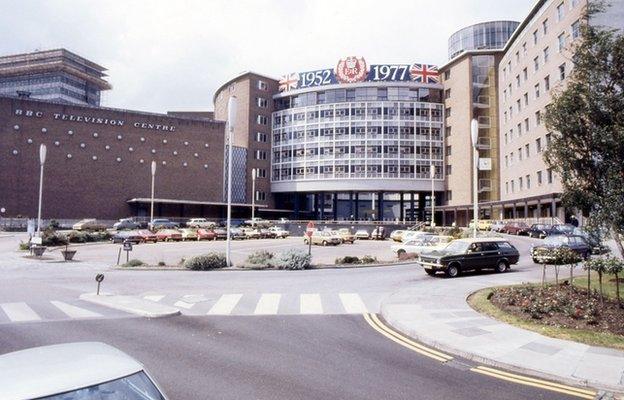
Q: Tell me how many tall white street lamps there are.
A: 6